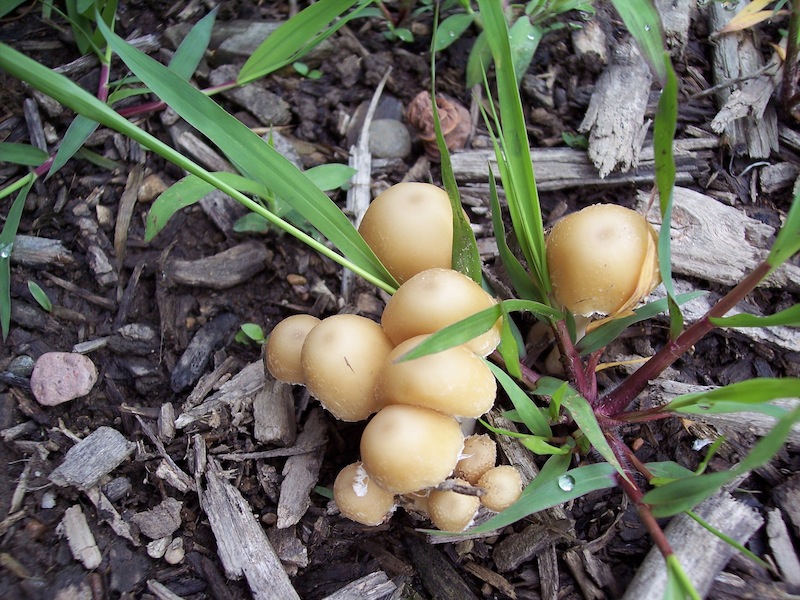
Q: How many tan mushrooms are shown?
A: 11